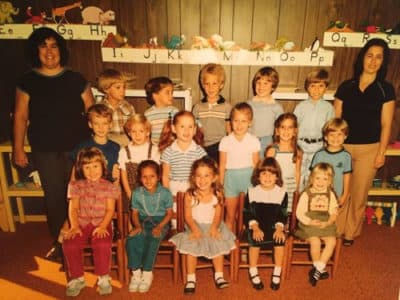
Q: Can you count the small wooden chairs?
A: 5